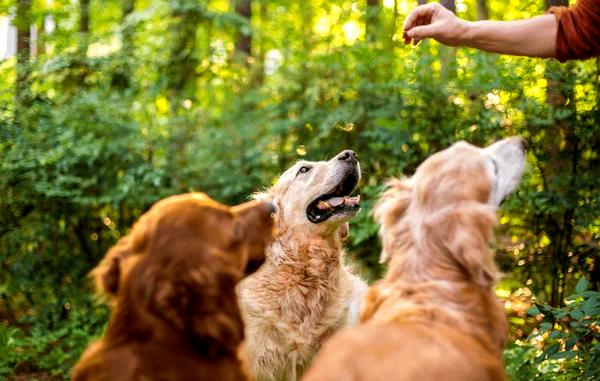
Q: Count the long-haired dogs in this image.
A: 3